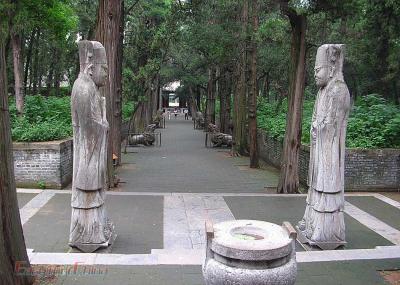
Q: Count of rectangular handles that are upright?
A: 2